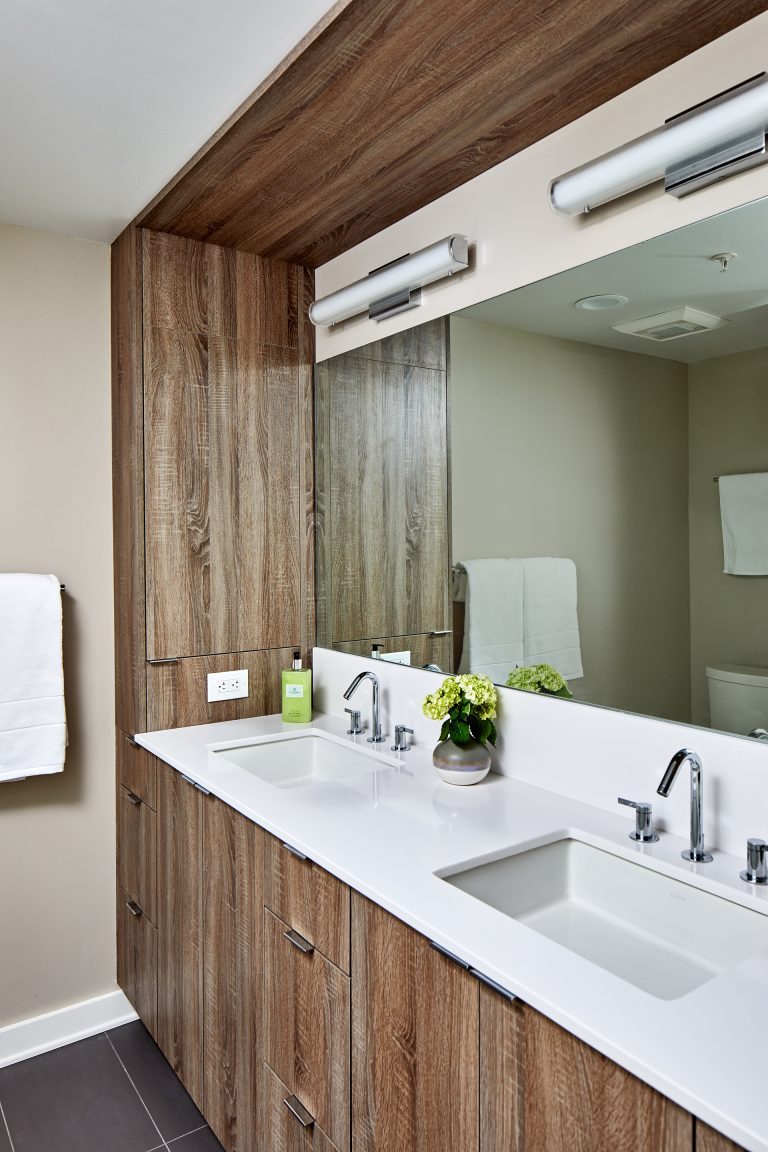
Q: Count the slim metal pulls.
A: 11